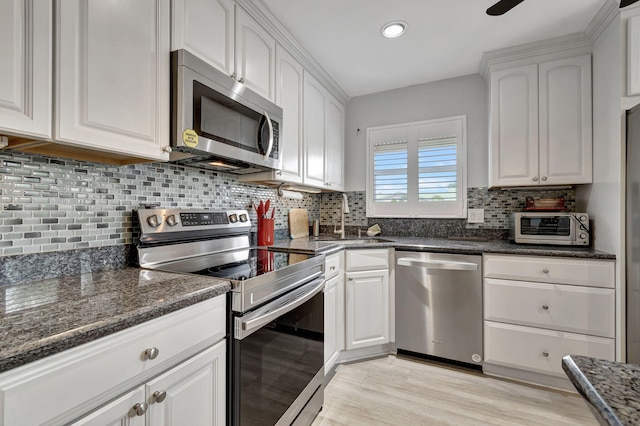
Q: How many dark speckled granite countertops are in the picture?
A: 3